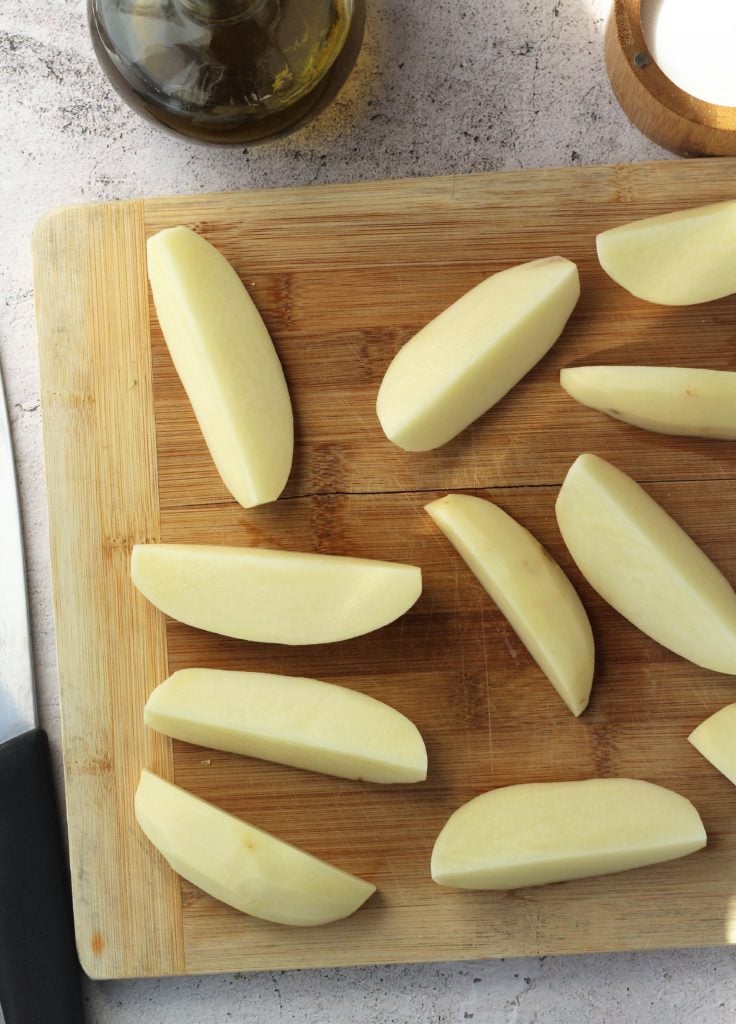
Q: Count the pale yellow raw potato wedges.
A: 11